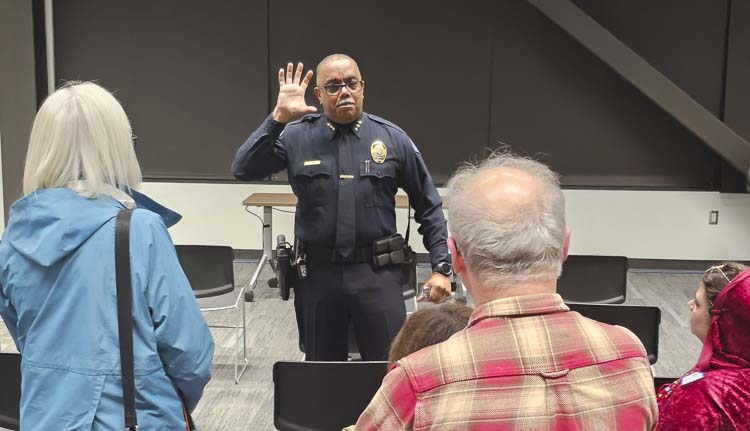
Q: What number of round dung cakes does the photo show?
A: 0